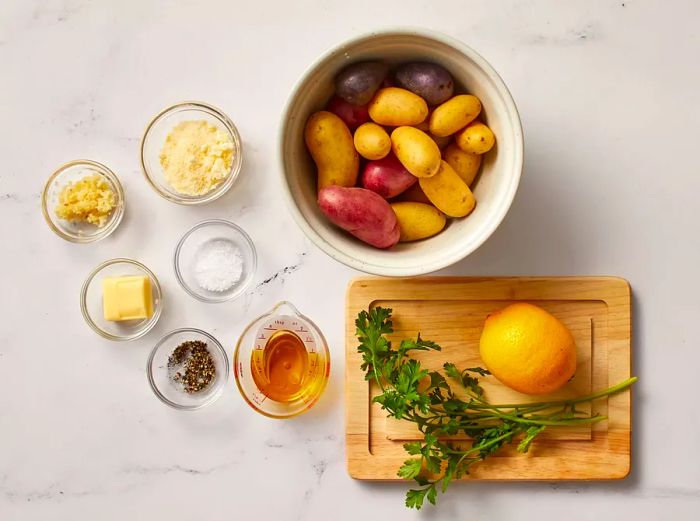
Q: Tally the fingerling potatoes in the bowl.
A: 14